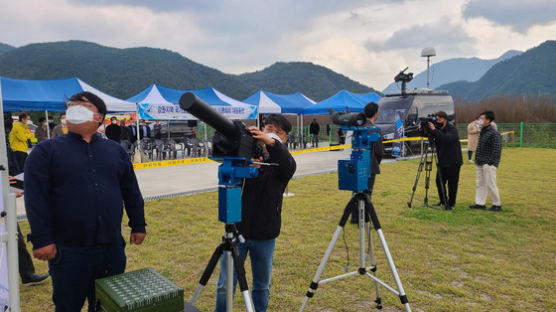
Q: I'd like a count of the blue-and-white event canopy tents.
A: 4